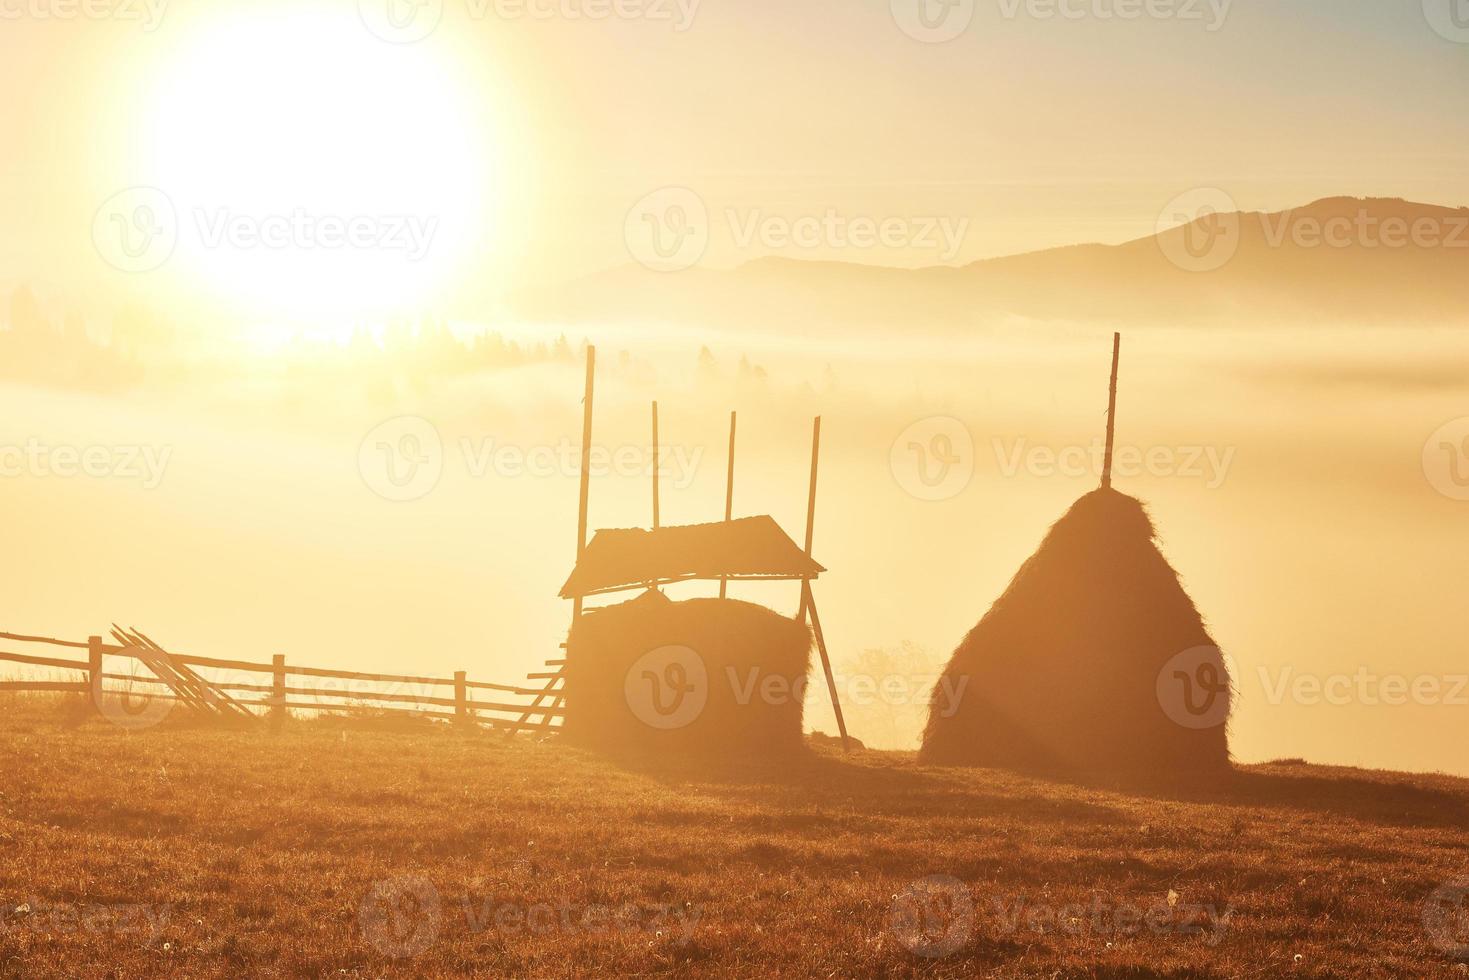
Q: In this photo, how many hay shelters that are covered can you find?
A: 1